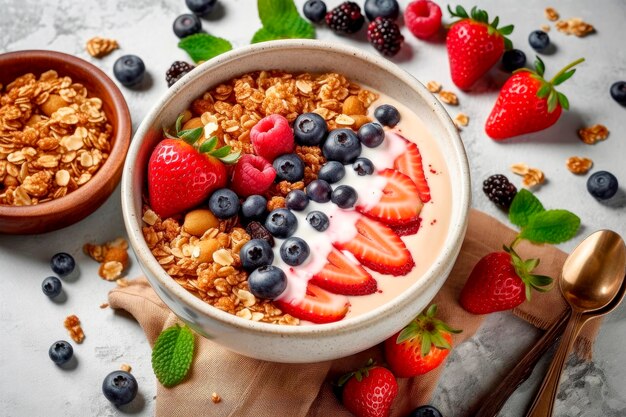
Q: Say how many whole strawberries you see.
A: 6